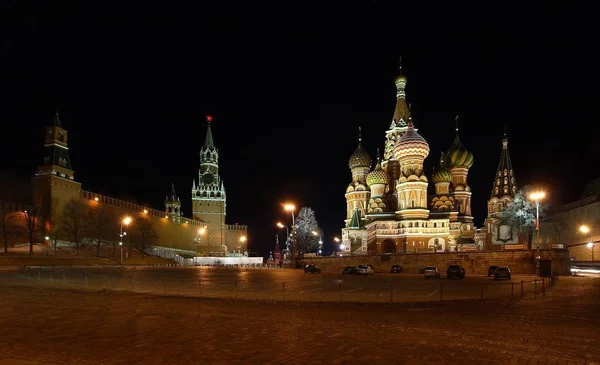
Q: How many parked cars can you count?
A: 8